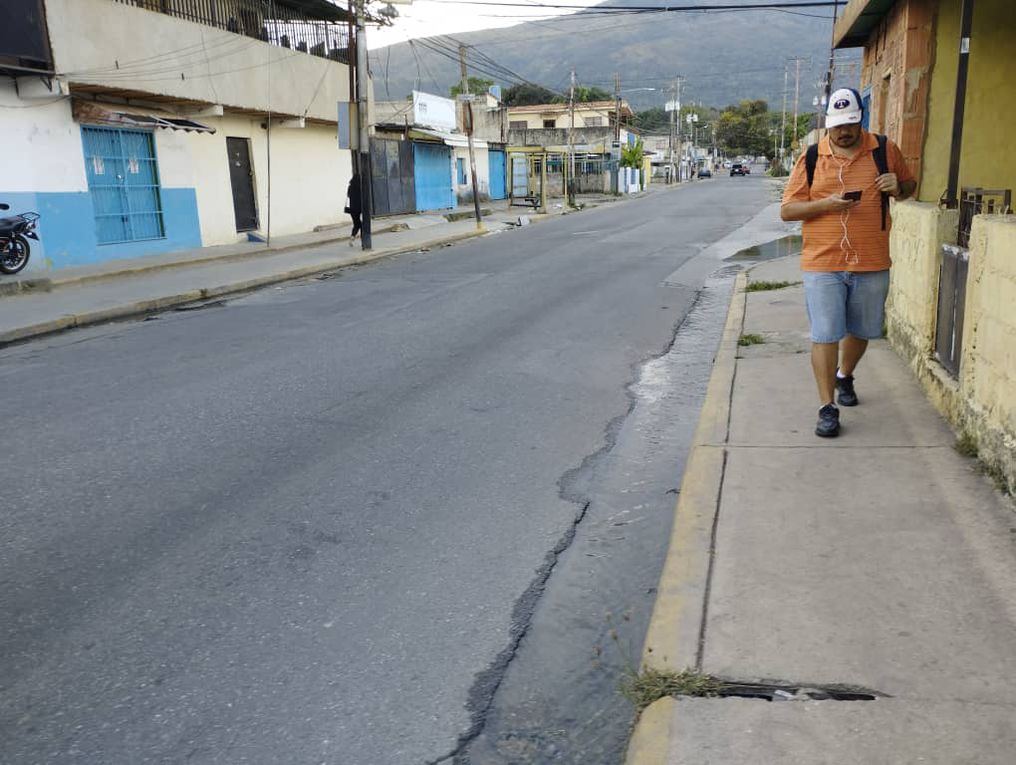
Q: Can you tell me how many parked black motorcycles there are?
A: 1